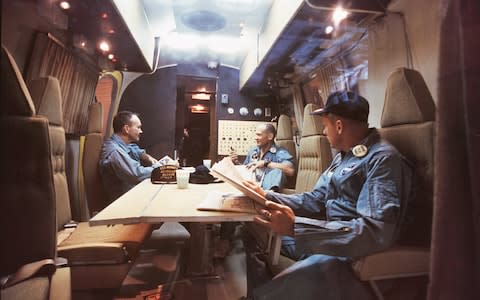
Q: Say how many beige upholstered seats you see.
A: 6